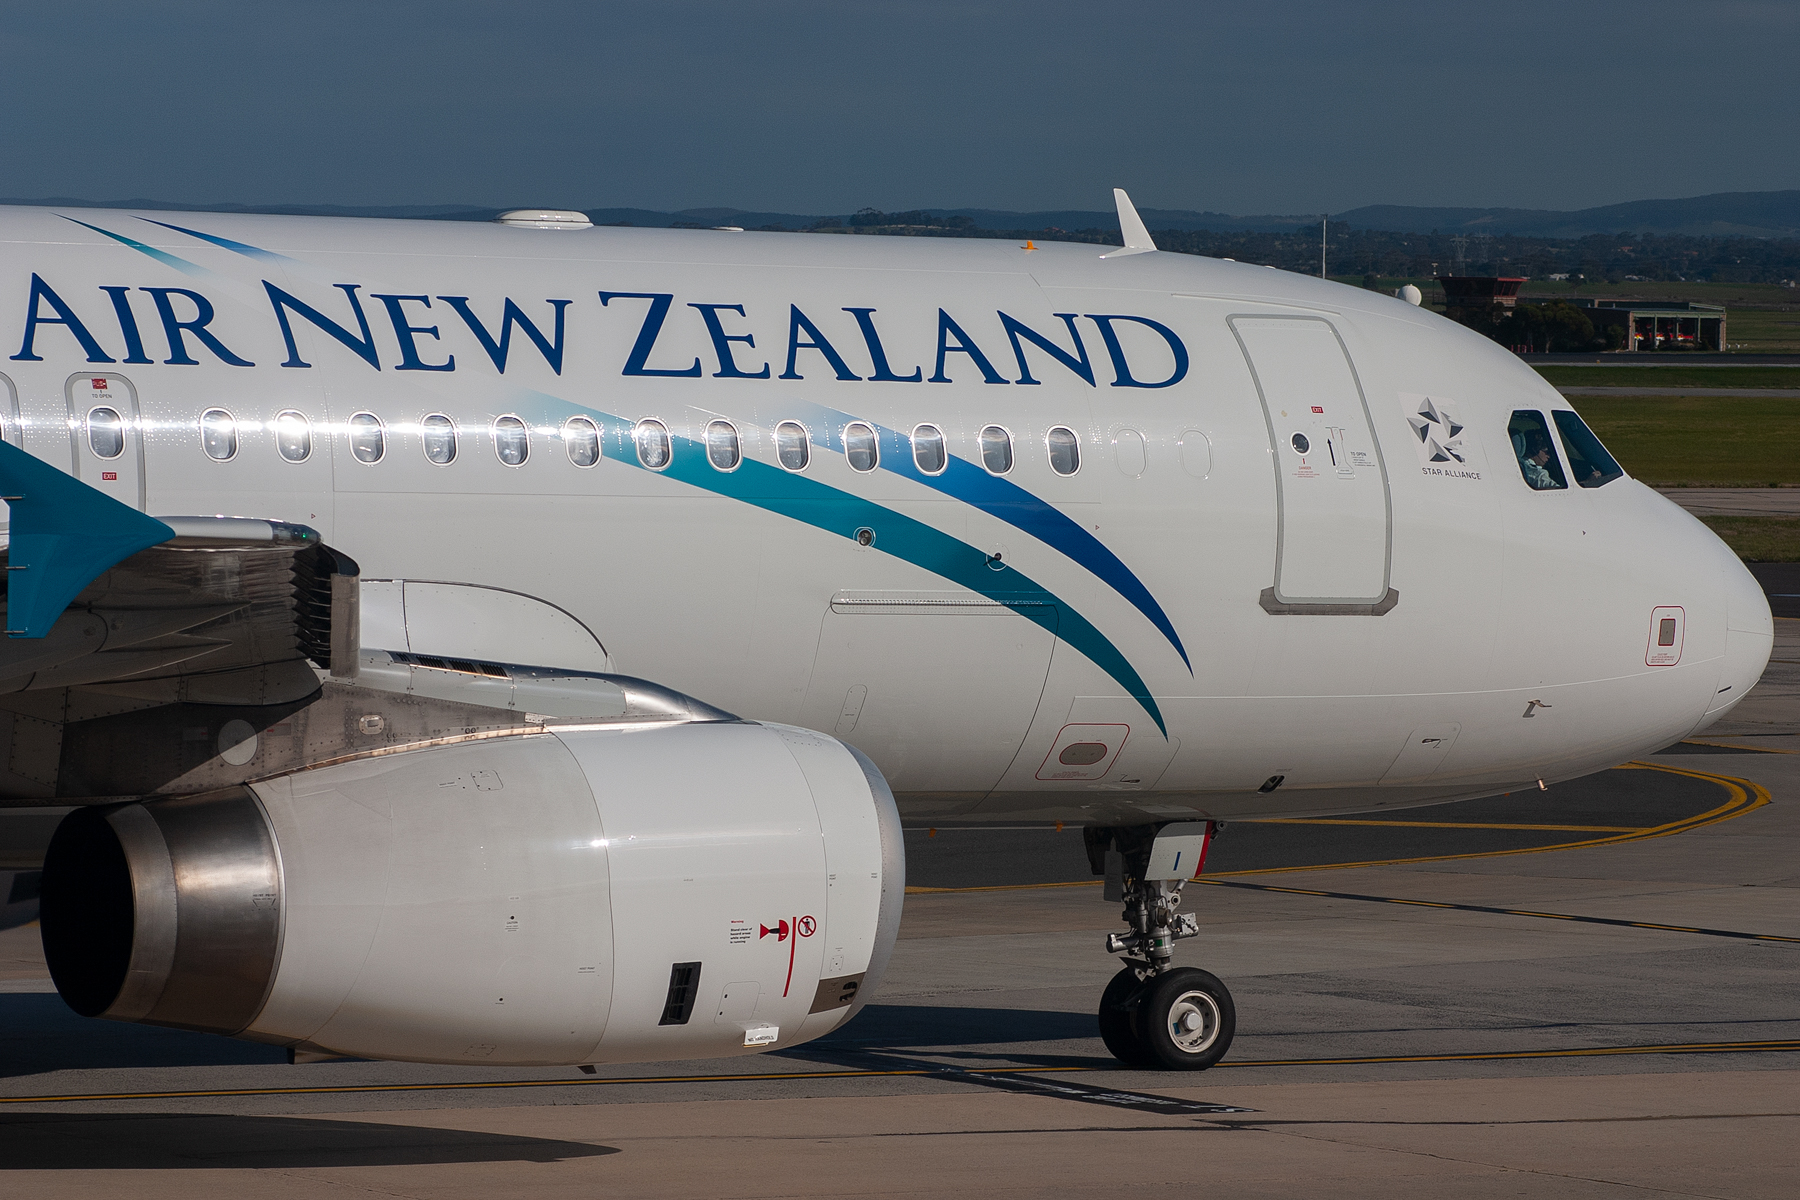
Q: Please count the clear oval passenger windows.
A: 14